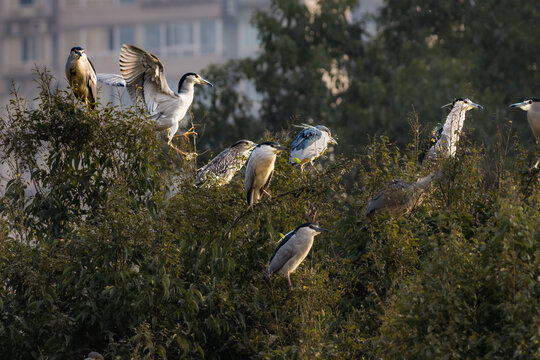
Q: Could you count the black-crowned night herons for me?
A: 9